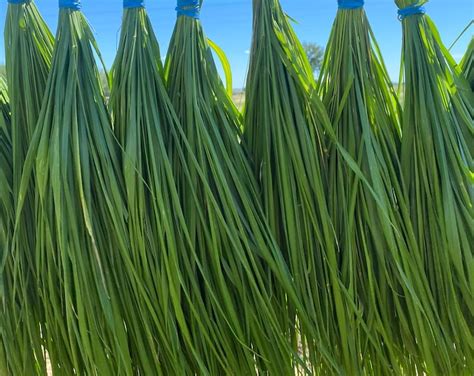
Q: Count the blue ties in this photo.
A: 6